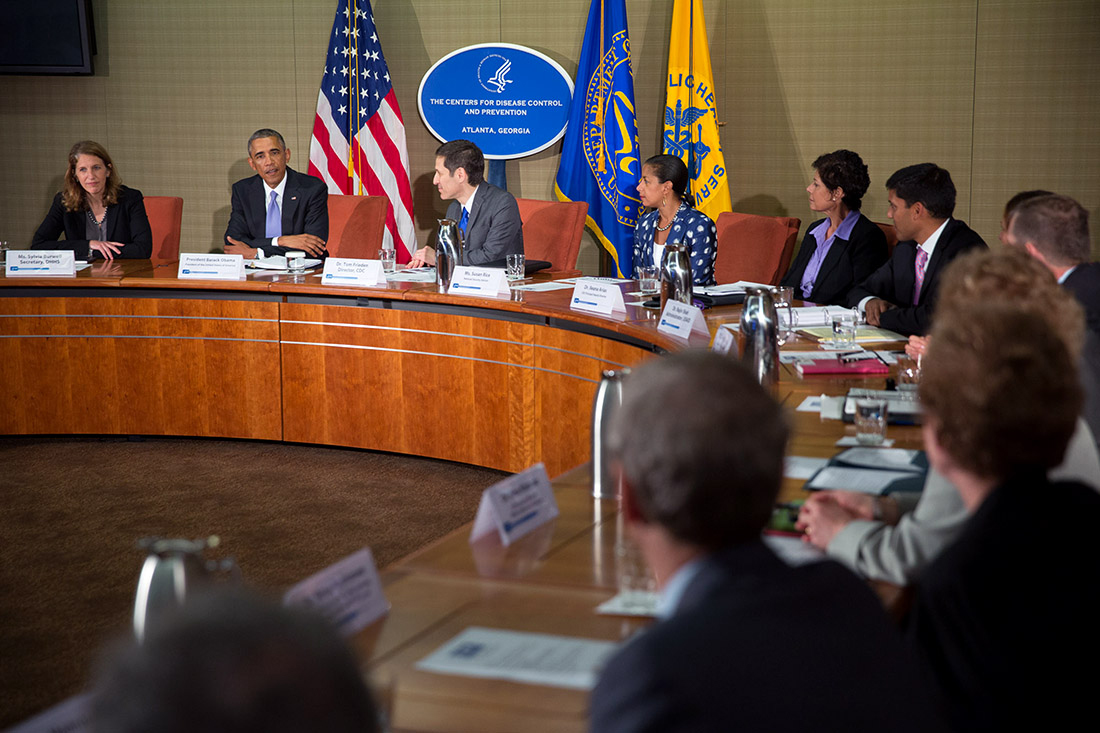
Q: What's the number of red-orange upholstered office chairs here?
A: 5